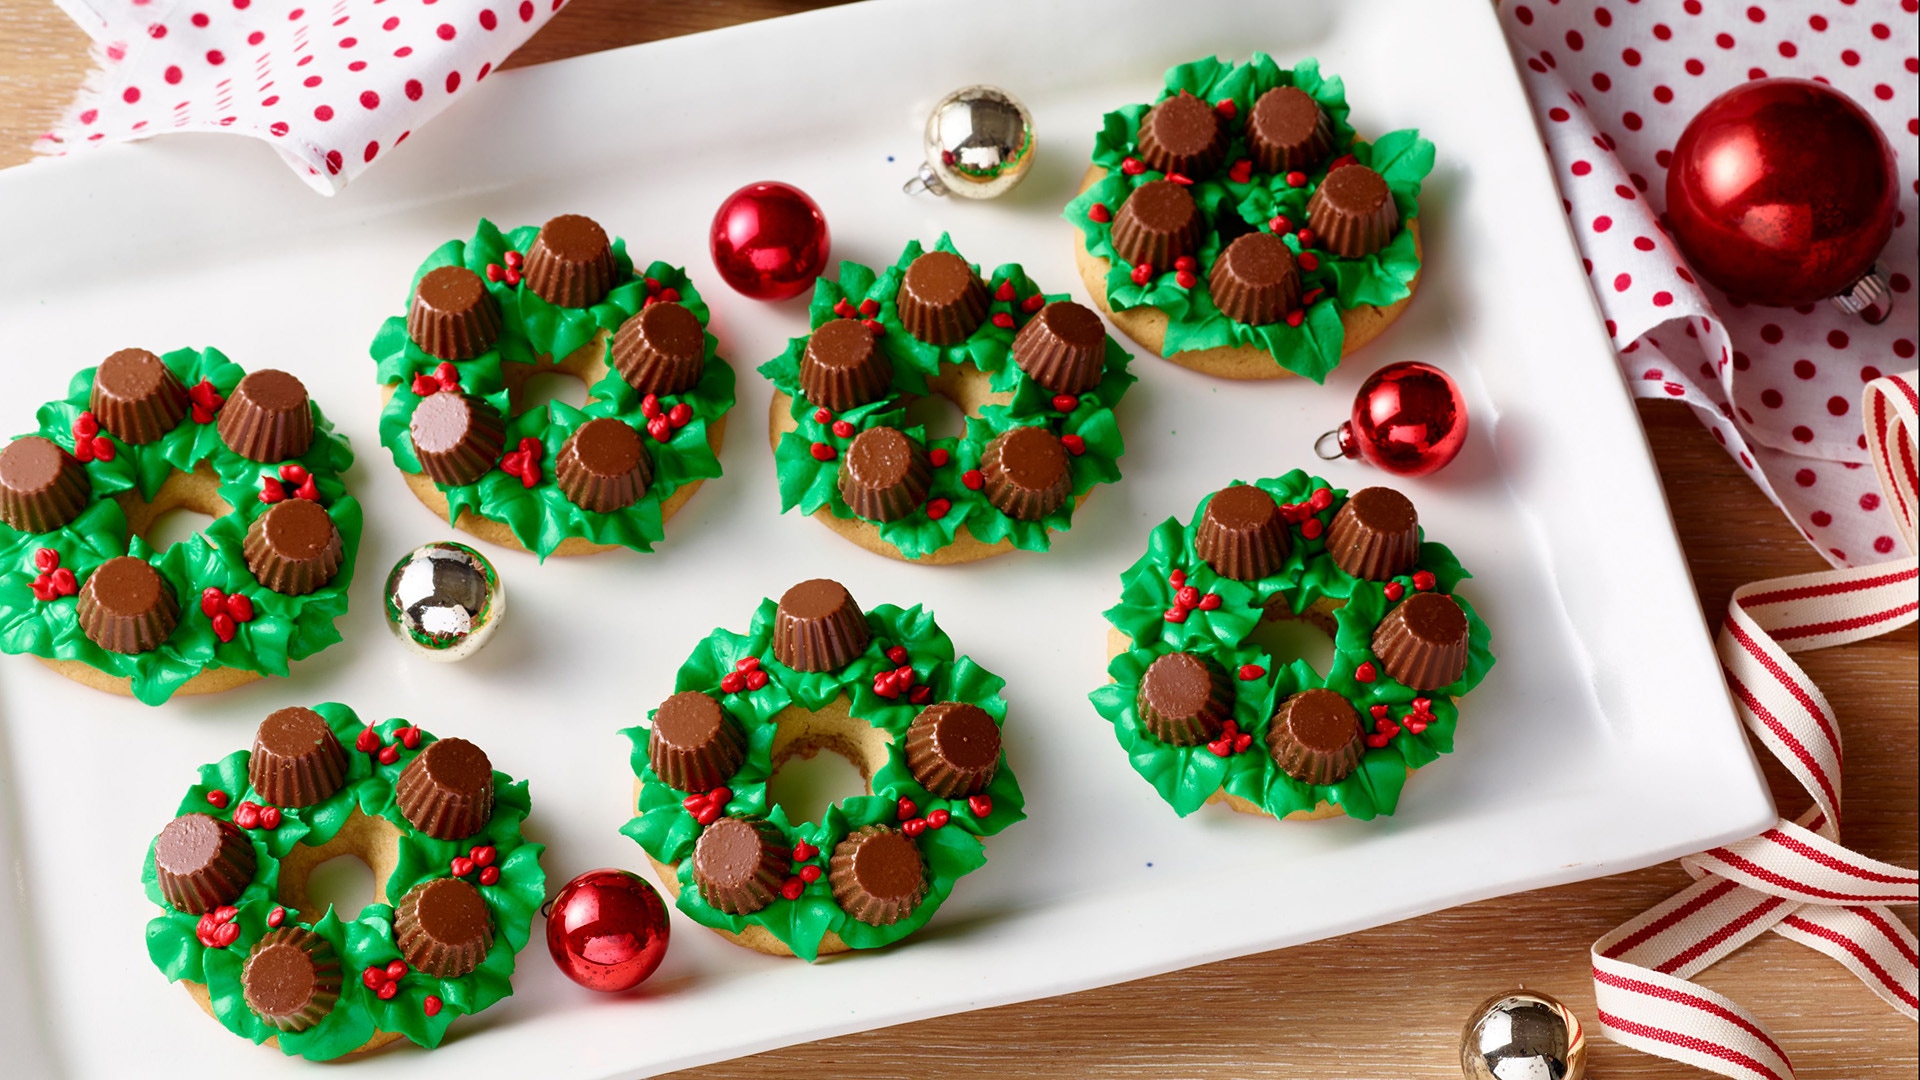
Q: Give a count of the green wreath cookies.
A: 7